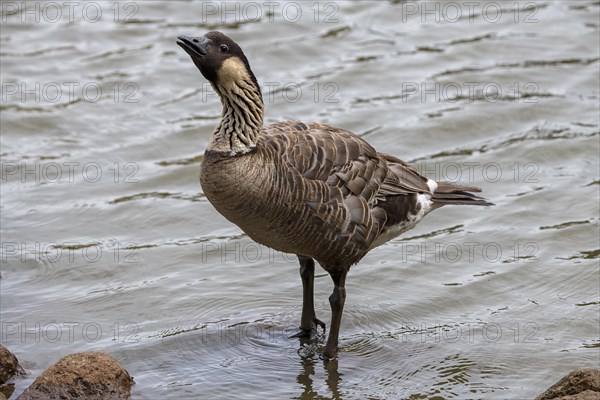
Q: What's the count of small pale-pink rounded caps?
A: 0